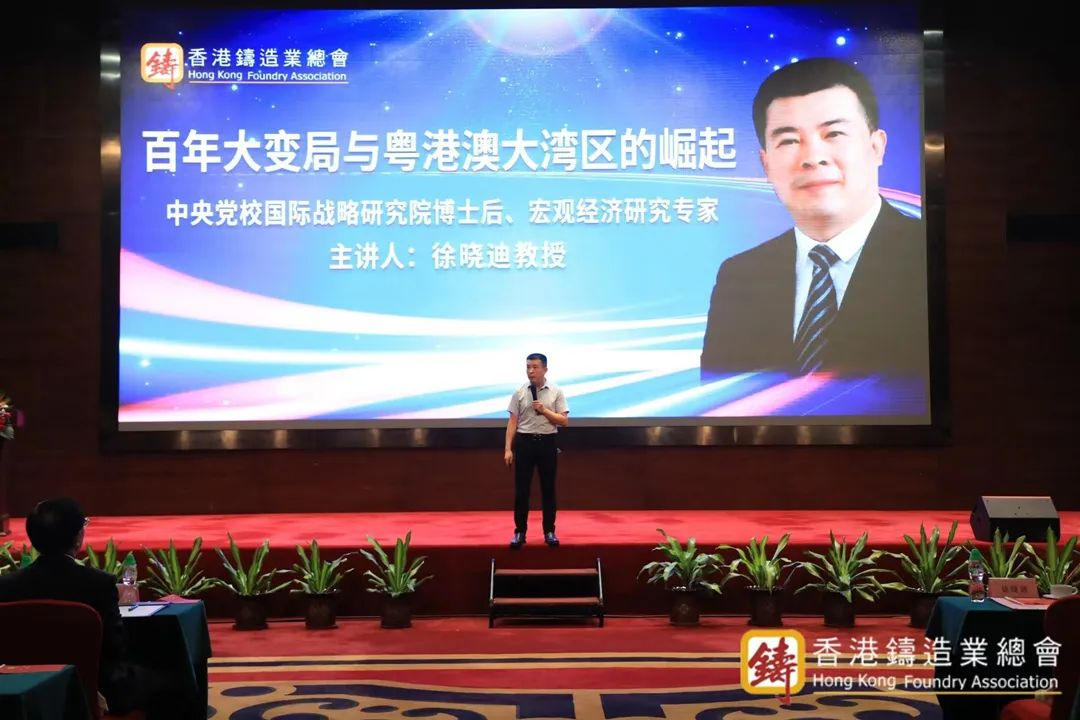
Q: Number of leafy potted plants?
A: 12